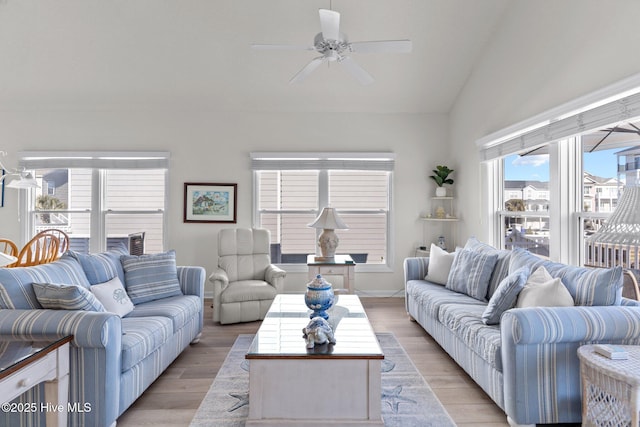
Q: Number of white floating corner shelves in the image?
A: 3